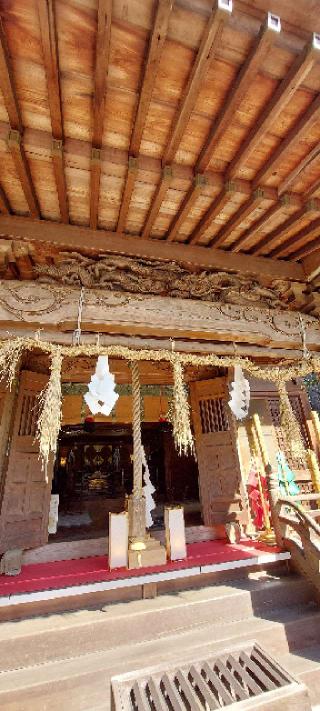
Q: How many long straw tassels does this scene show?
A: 3